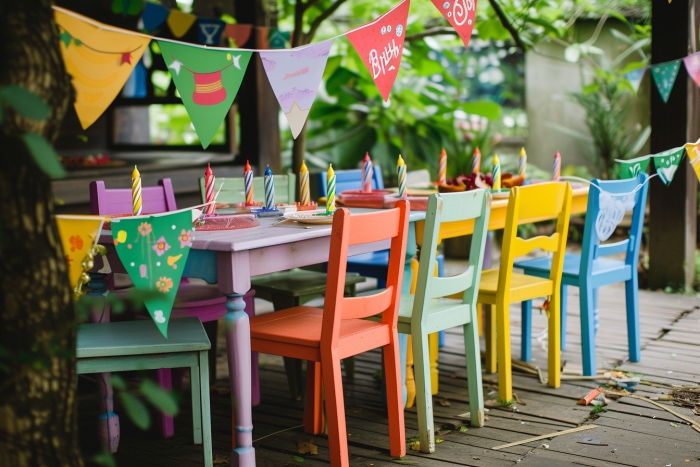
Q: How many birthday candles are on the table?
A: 13